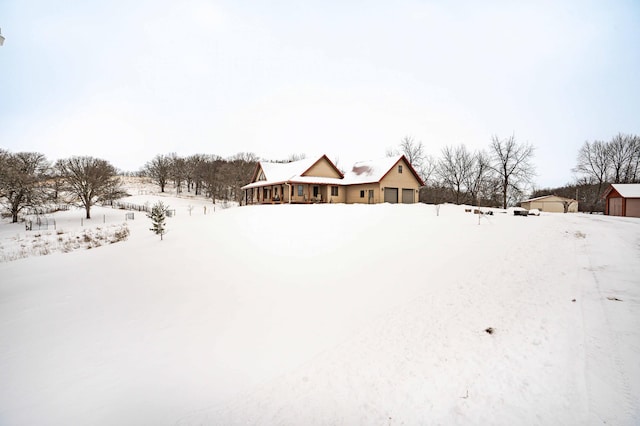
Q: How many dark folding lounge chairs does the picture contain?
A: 0